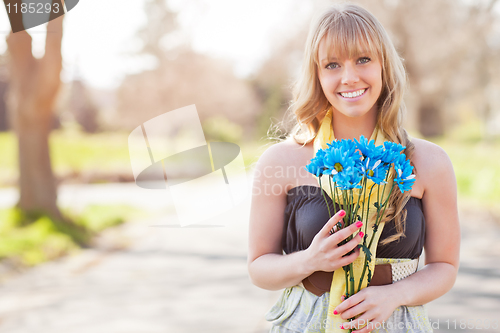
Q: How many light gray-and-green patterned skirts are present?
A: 1